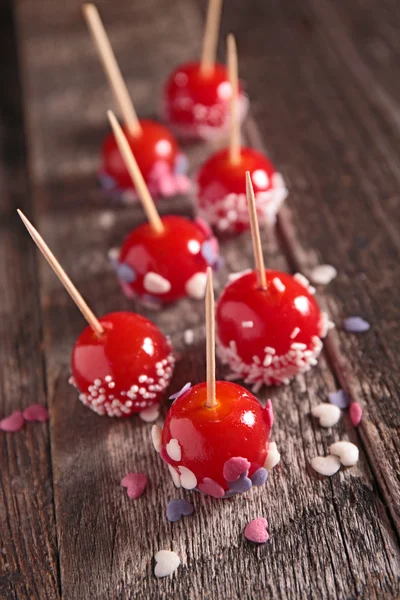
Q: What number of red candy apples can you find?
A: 7